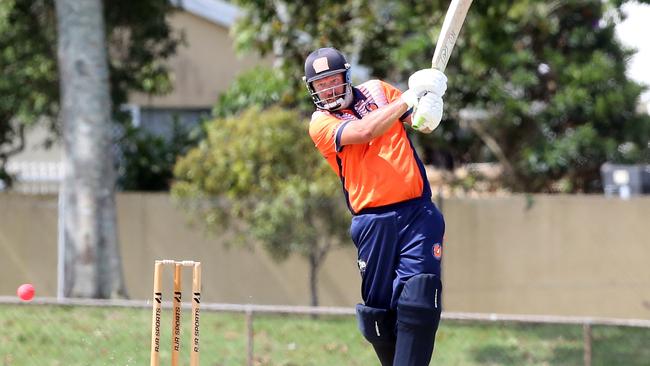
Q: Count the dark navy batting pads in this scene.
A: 2